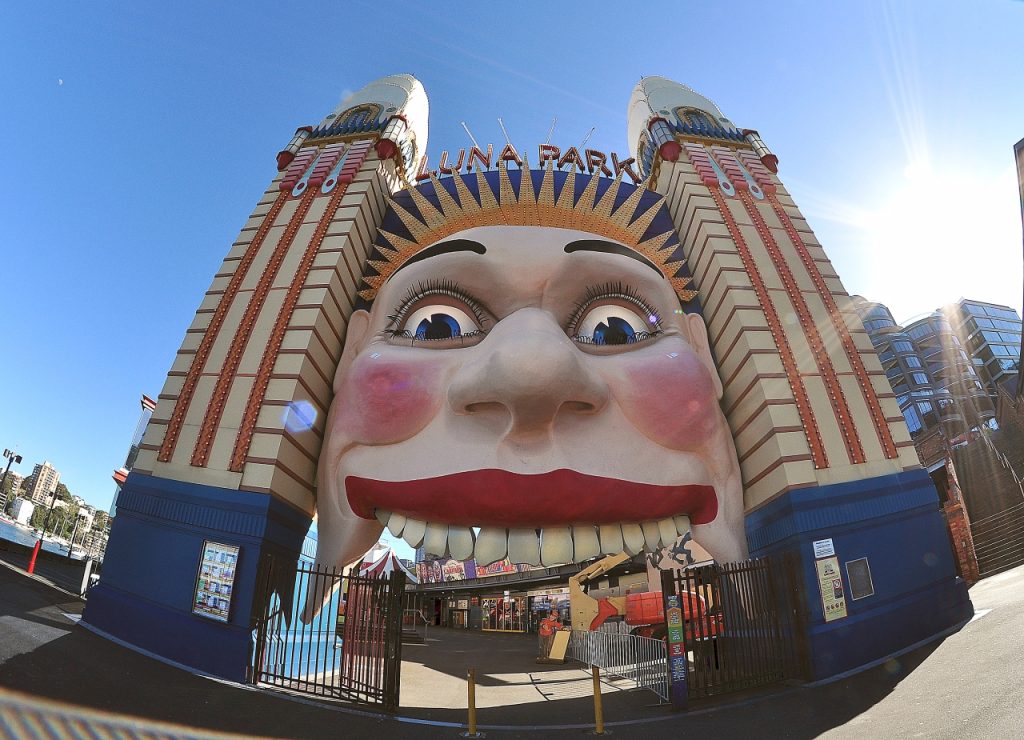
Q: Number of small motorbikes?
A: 0